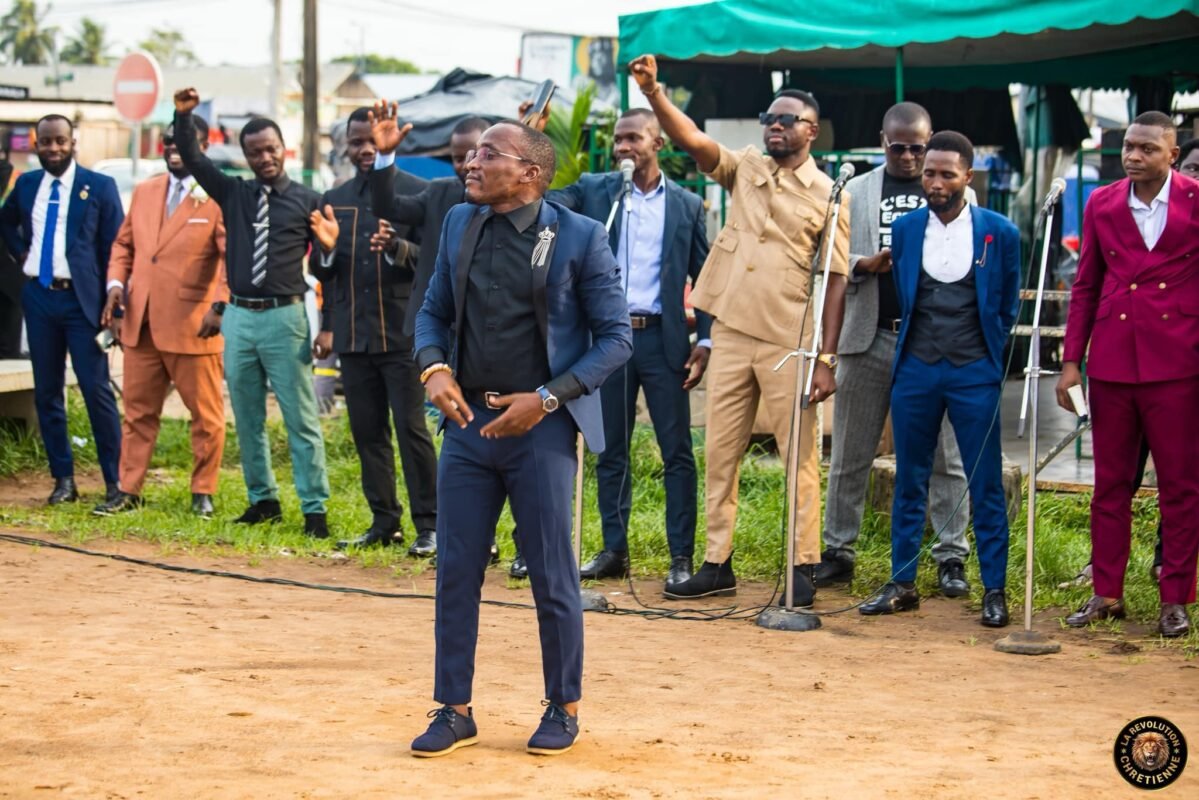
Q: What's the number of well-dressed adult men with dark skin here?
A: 11